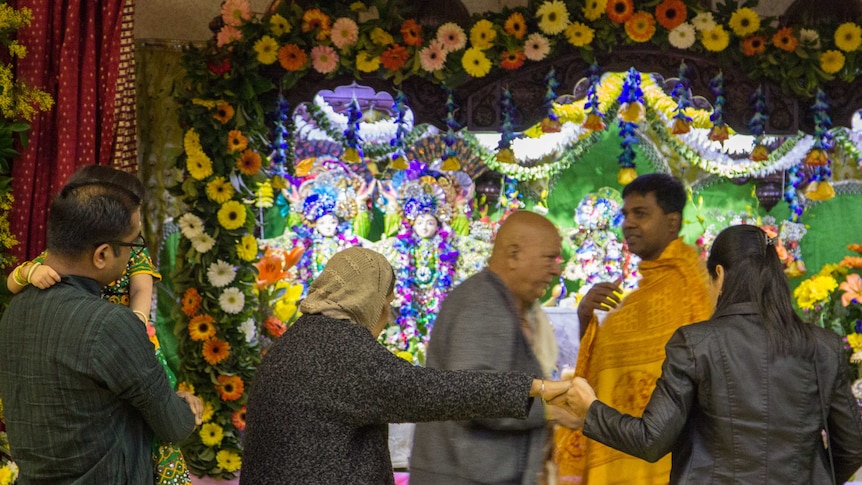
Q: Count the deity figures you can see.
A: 3